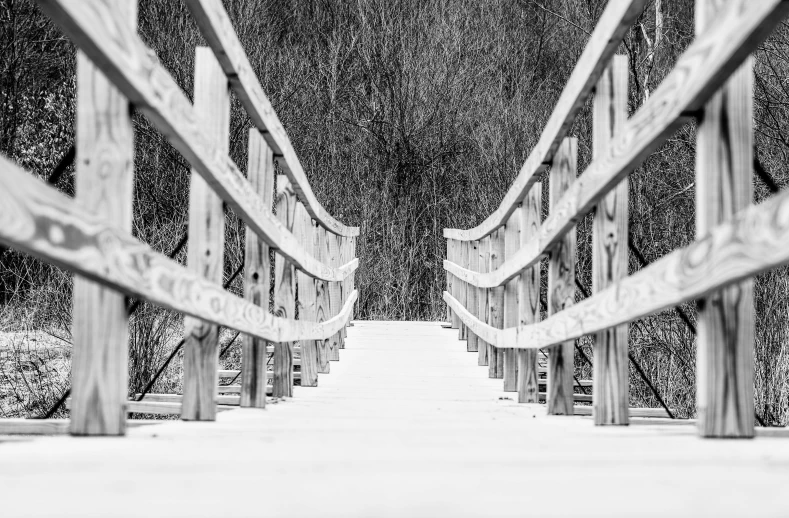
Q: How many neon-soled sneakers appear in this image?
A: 0